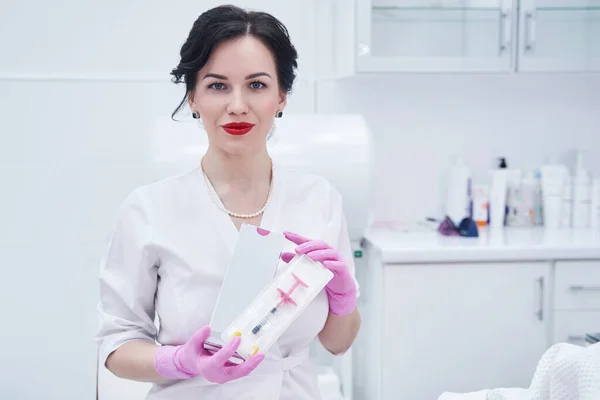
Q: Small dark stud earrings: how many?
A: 2